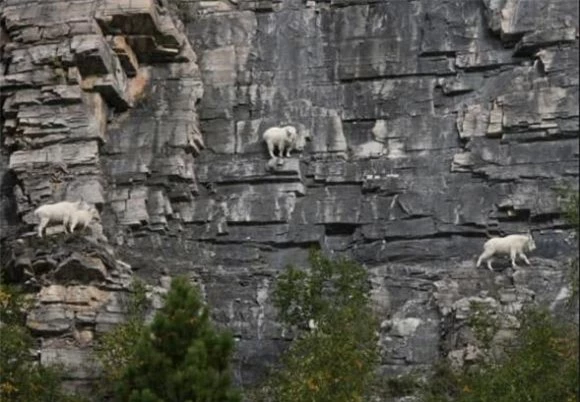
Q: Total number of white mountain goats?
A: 4